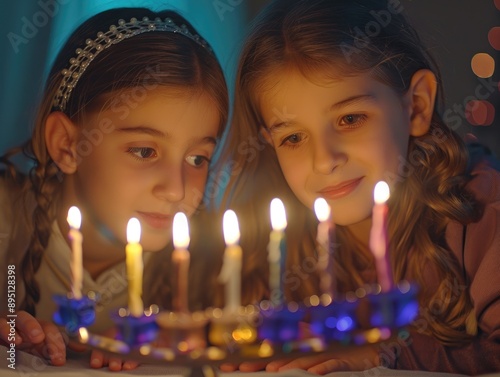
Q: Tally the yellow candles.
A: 1